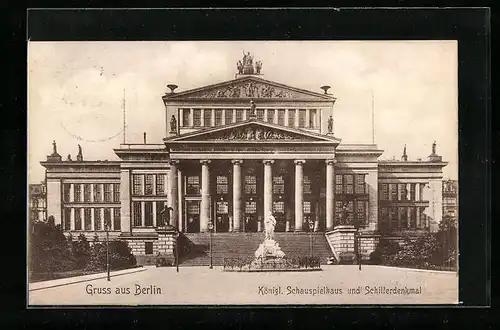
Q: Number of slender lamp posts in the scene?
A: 5